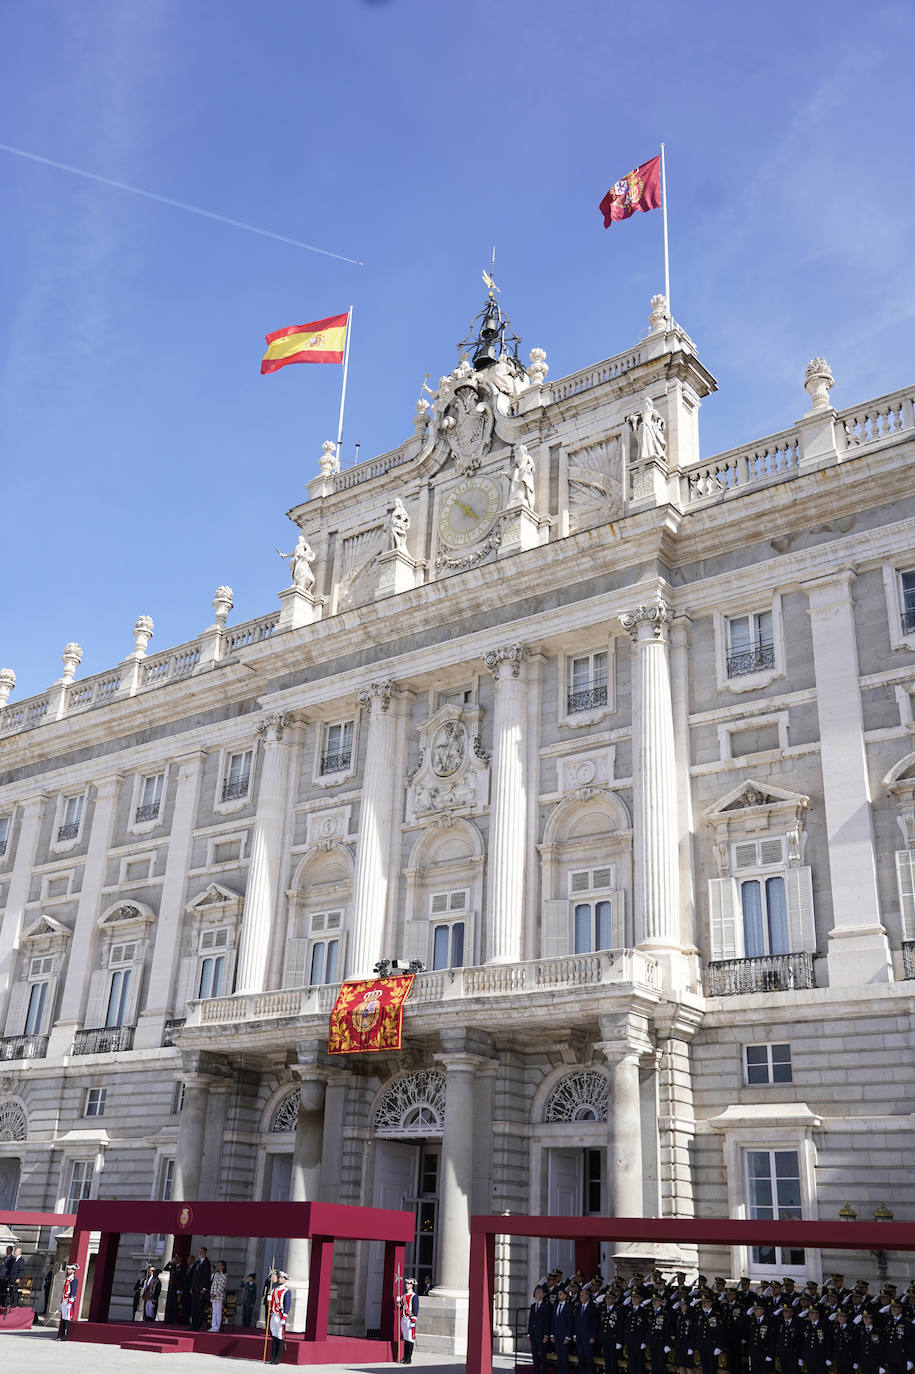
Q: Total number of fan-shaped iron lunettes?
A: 4